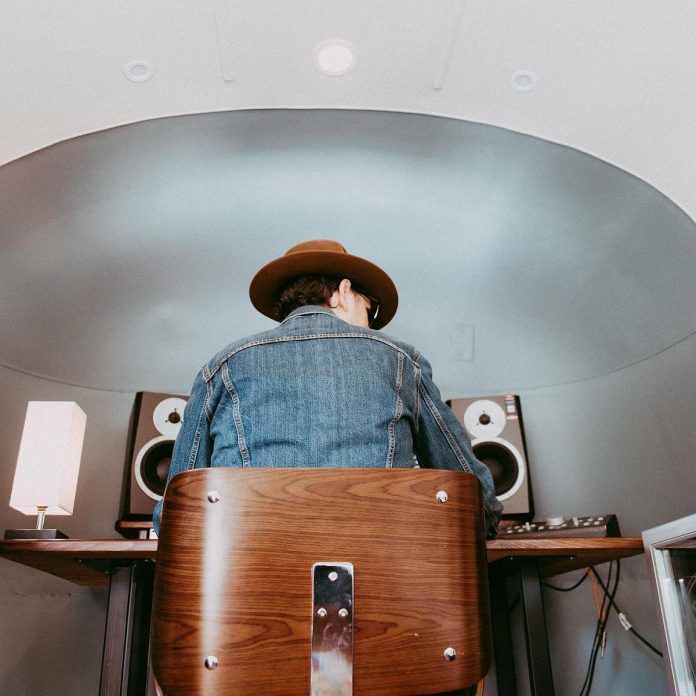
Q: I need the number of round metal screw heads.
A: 7